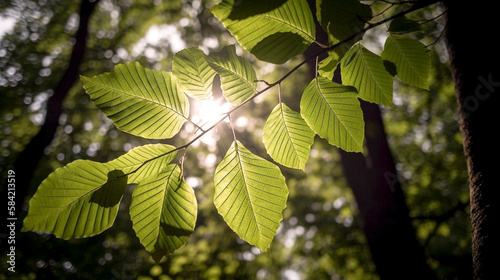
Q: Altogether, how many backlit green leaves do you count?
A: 12